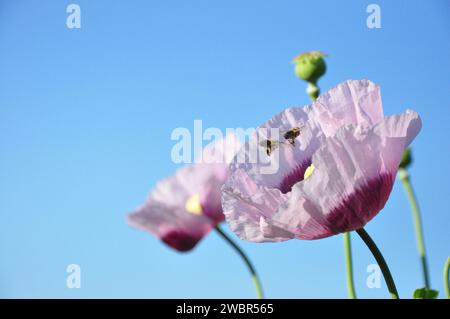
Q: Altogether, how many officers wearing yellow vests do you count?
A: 0